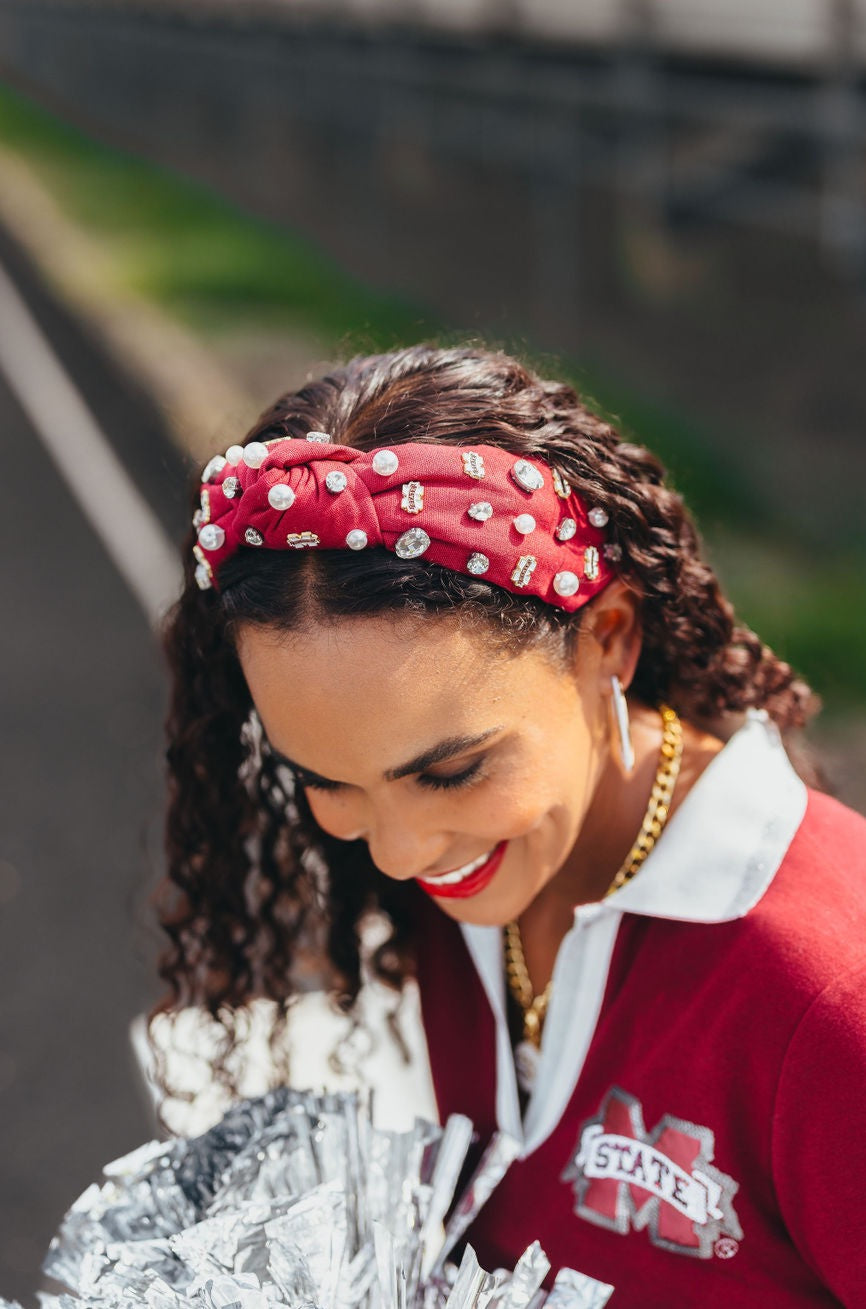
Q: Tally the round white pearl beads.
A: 9